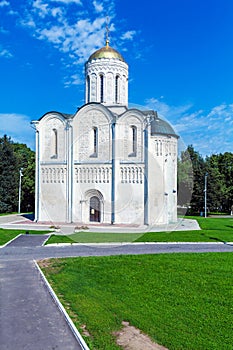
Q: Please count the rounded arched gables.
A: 3